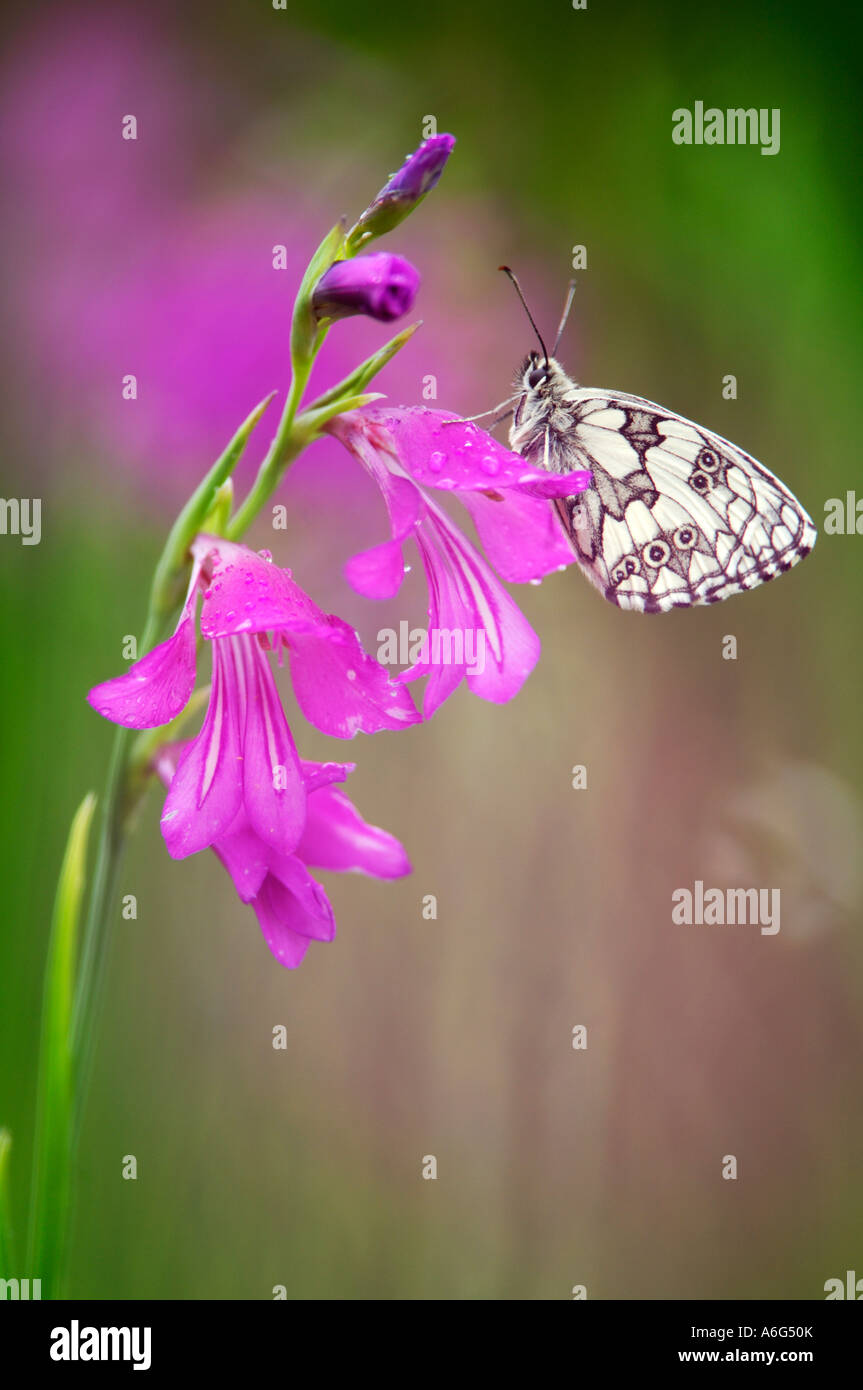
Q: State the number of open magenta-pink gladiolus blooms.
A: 3